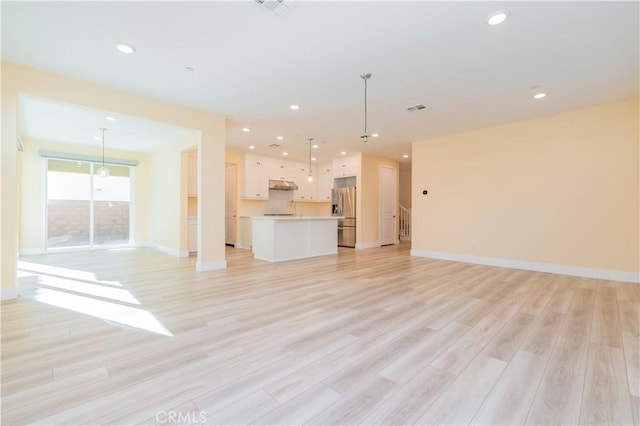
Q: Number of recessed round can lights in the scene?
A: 15